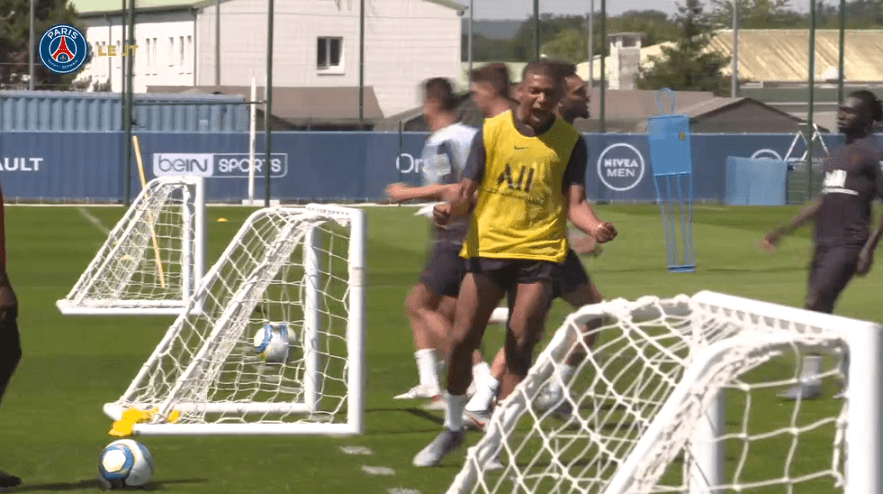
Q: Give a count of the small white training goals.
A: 3